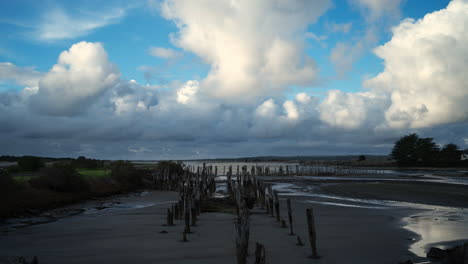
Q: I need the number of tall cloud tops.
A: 3